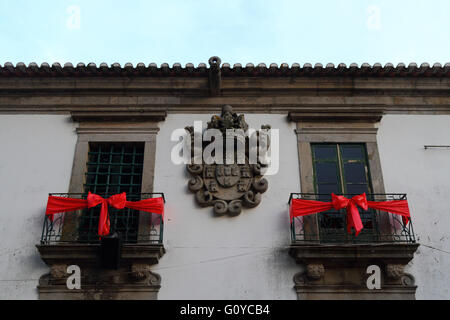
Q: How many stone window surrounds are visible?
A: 2